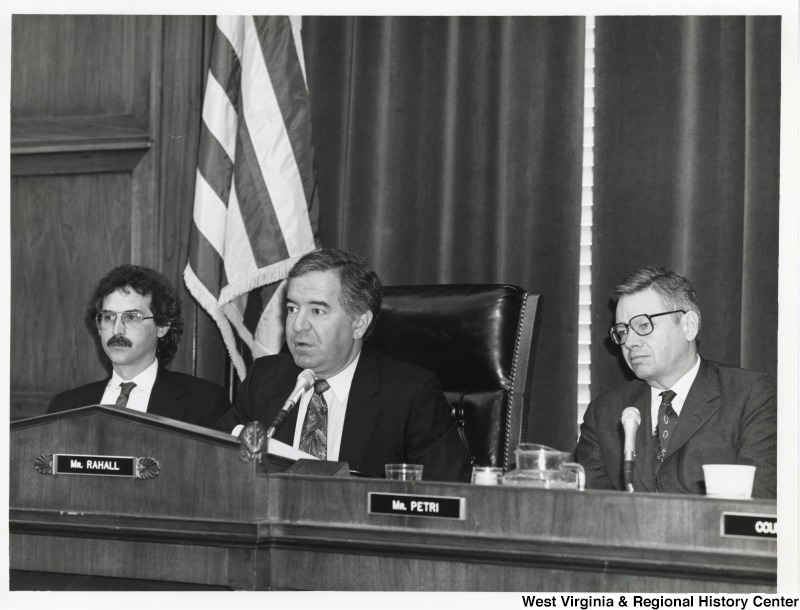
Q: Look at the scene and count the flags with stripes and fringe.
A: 1